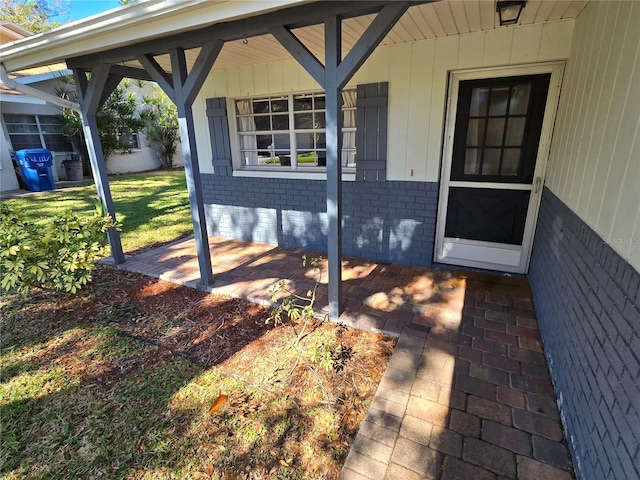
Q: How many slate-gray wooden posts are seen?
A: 3